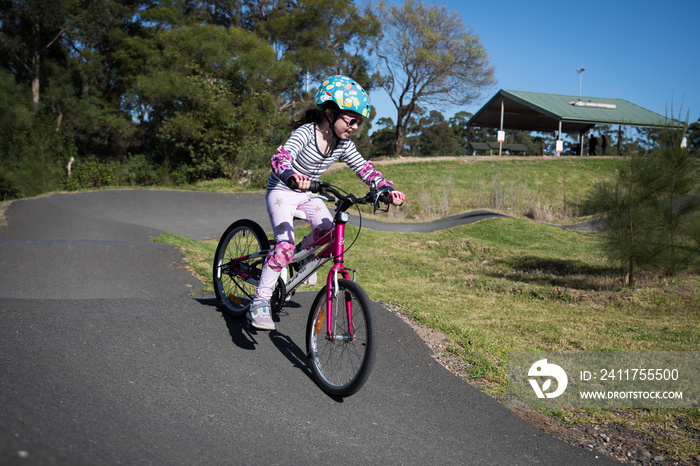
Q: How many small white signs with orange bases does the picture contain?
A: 3